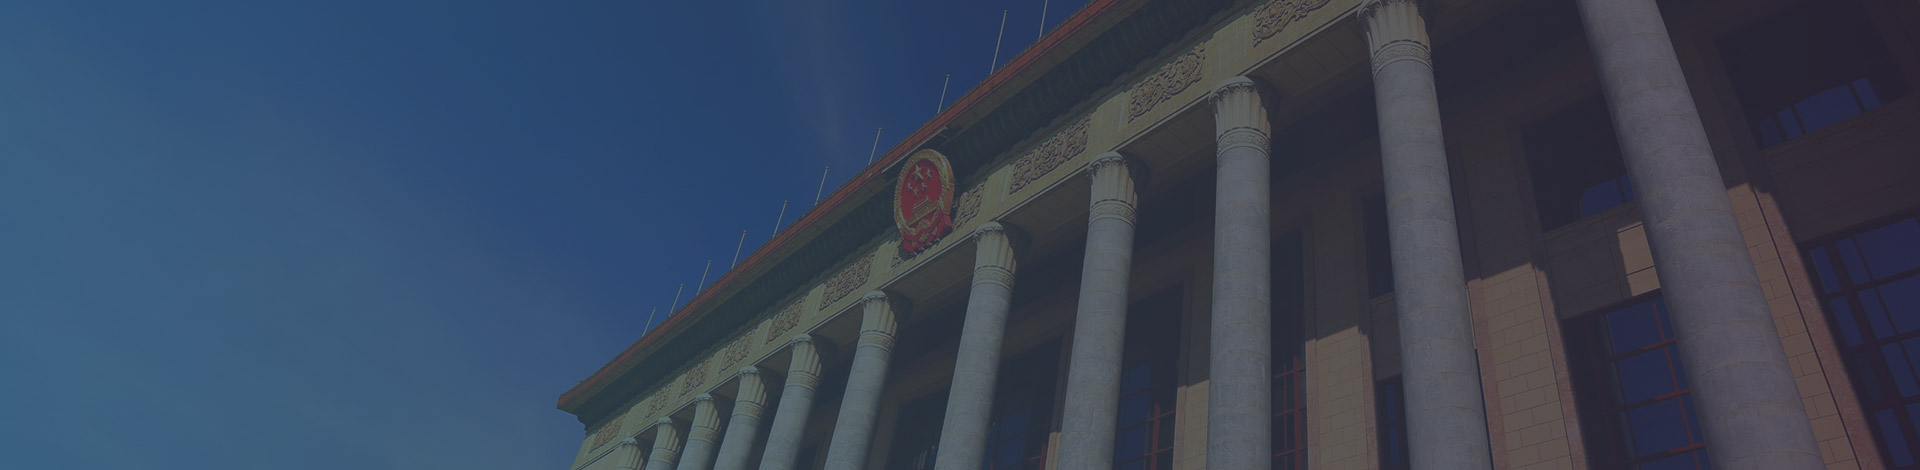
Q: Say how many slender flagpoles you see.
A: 10